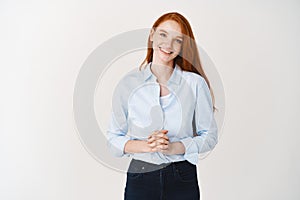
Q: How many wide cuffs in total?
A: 2